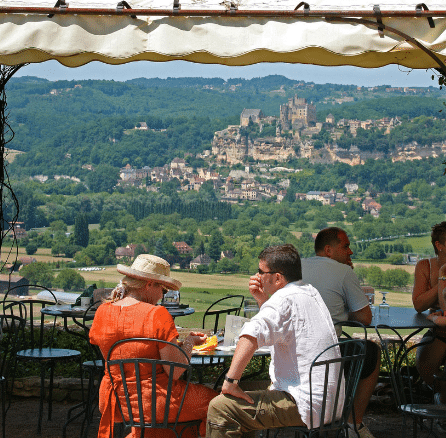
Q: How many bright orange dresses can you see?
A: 1